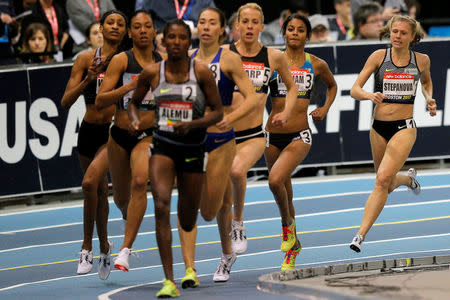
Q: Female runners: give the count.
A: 7